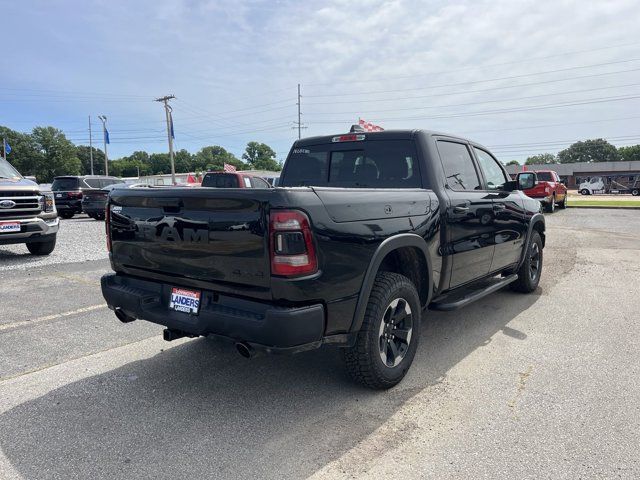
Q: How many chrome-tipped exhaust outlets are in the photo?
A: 2